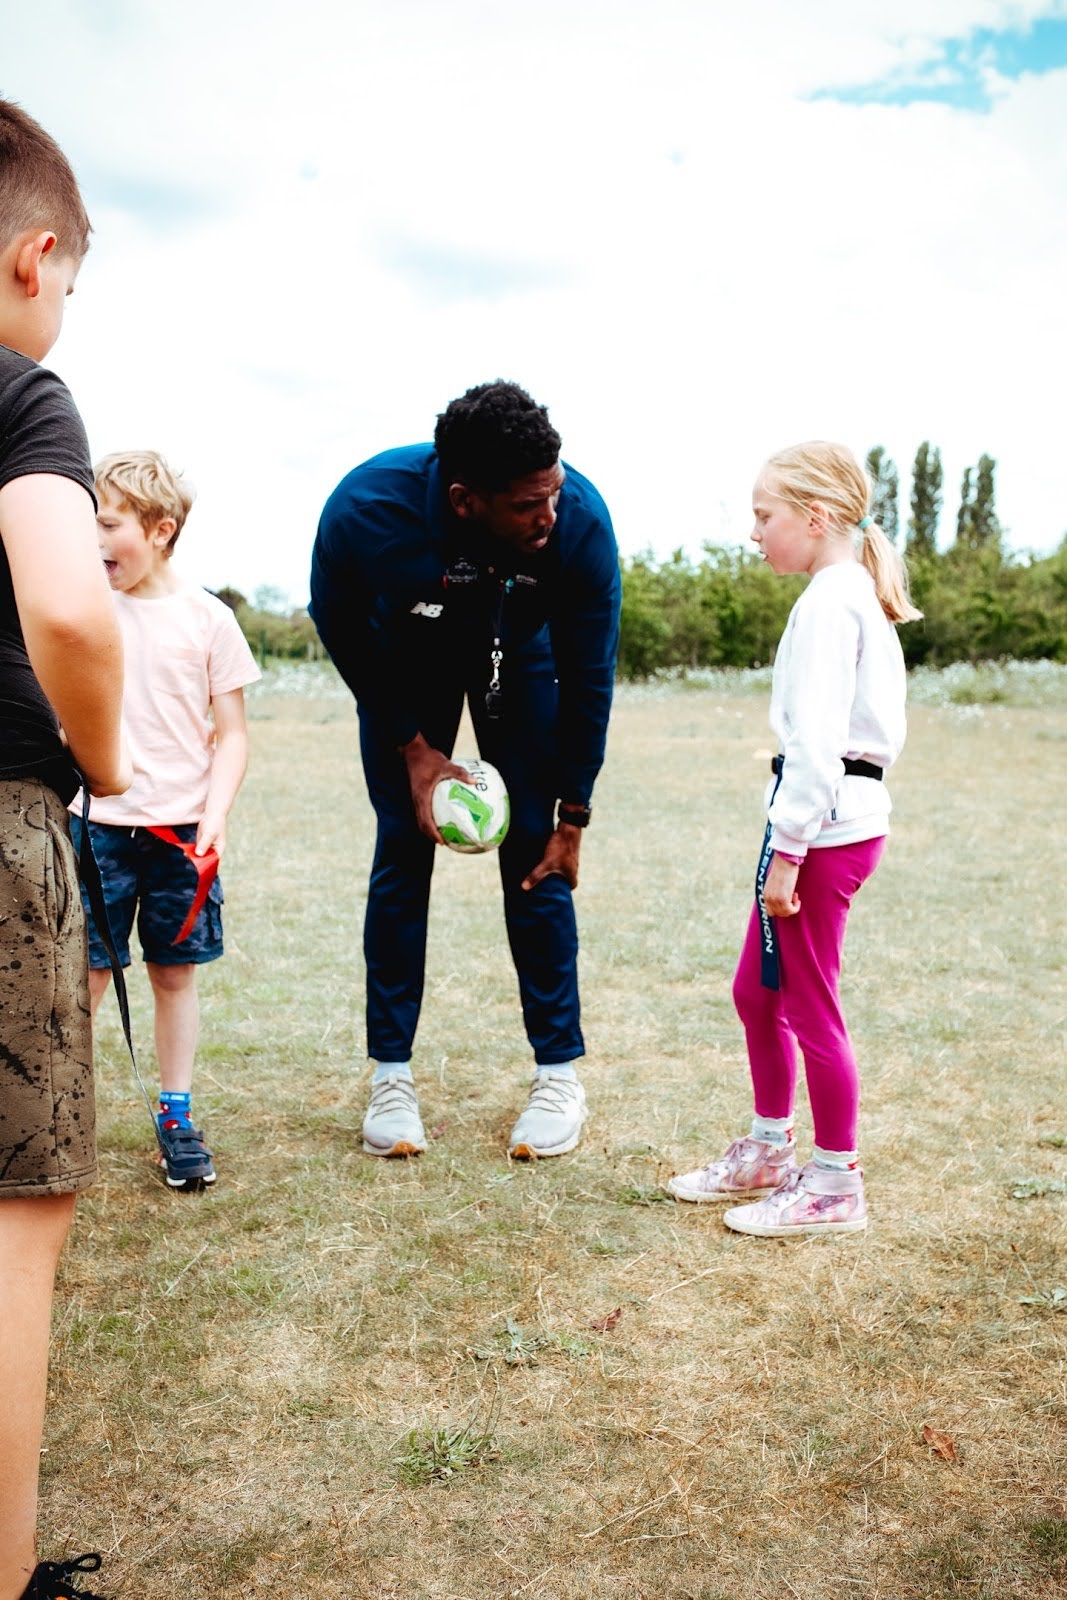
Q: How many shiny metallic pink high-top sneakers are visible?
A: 2